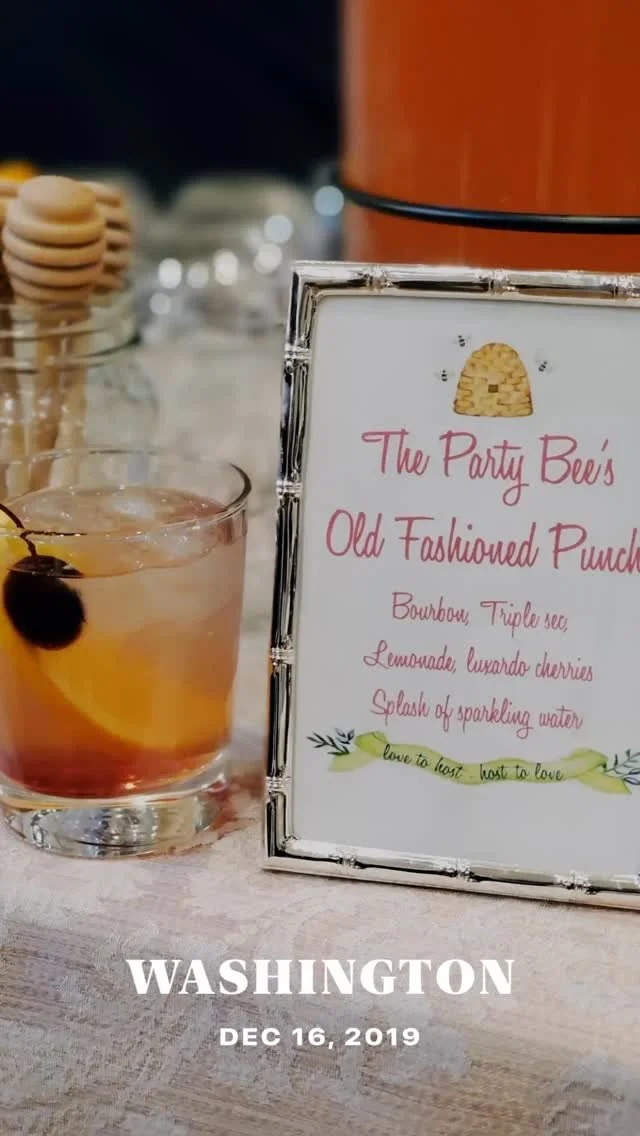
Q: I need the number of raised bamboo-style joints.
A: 10